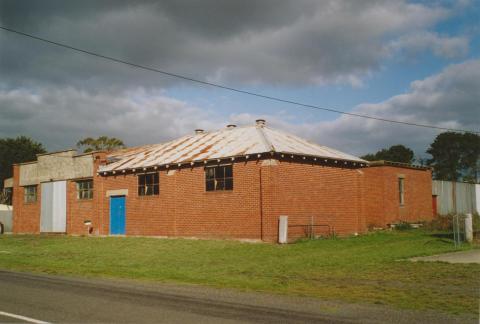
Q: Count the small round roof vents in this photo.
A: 3